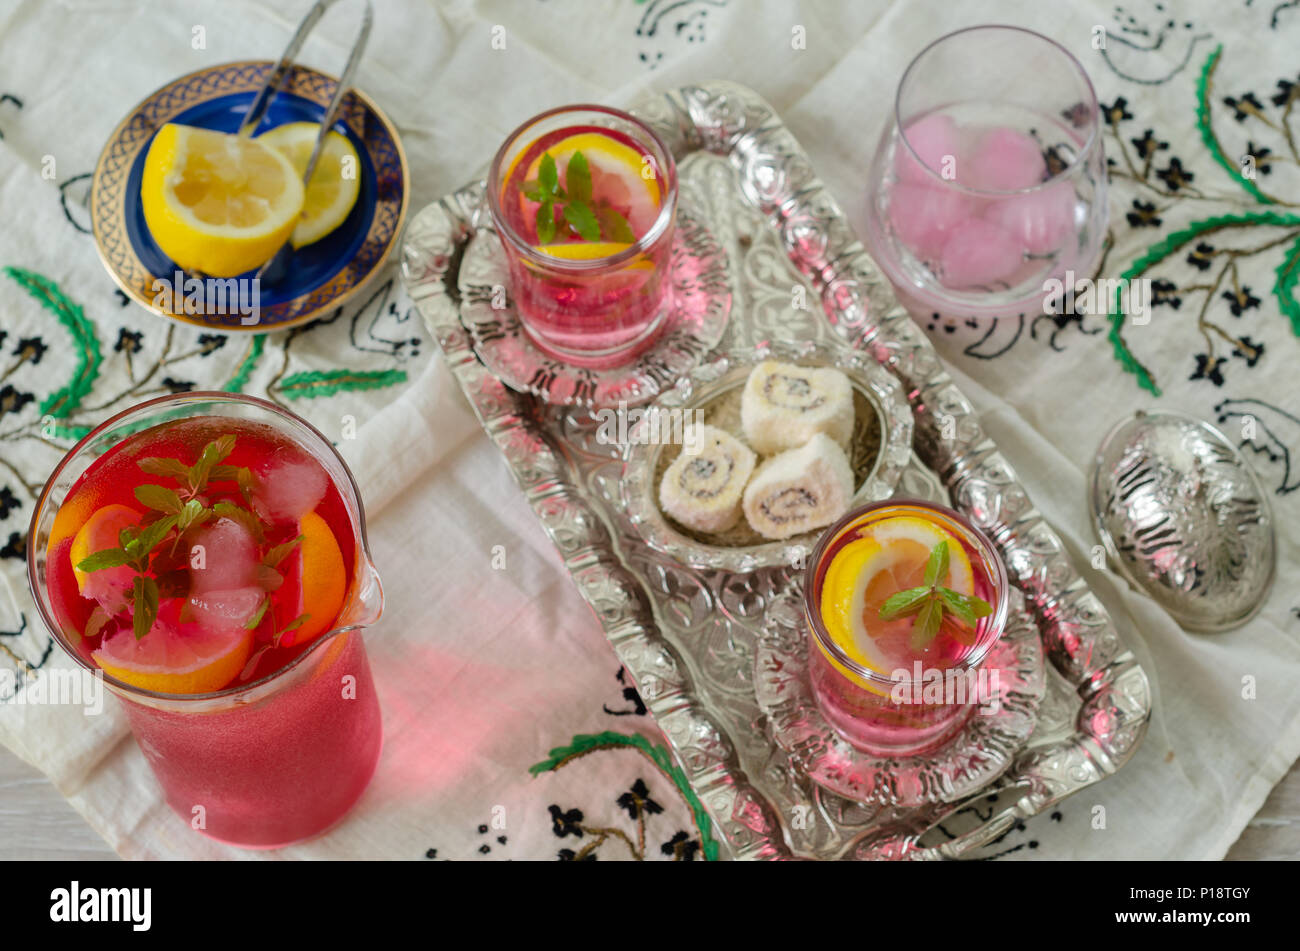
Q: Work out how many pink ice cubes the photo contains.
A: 5